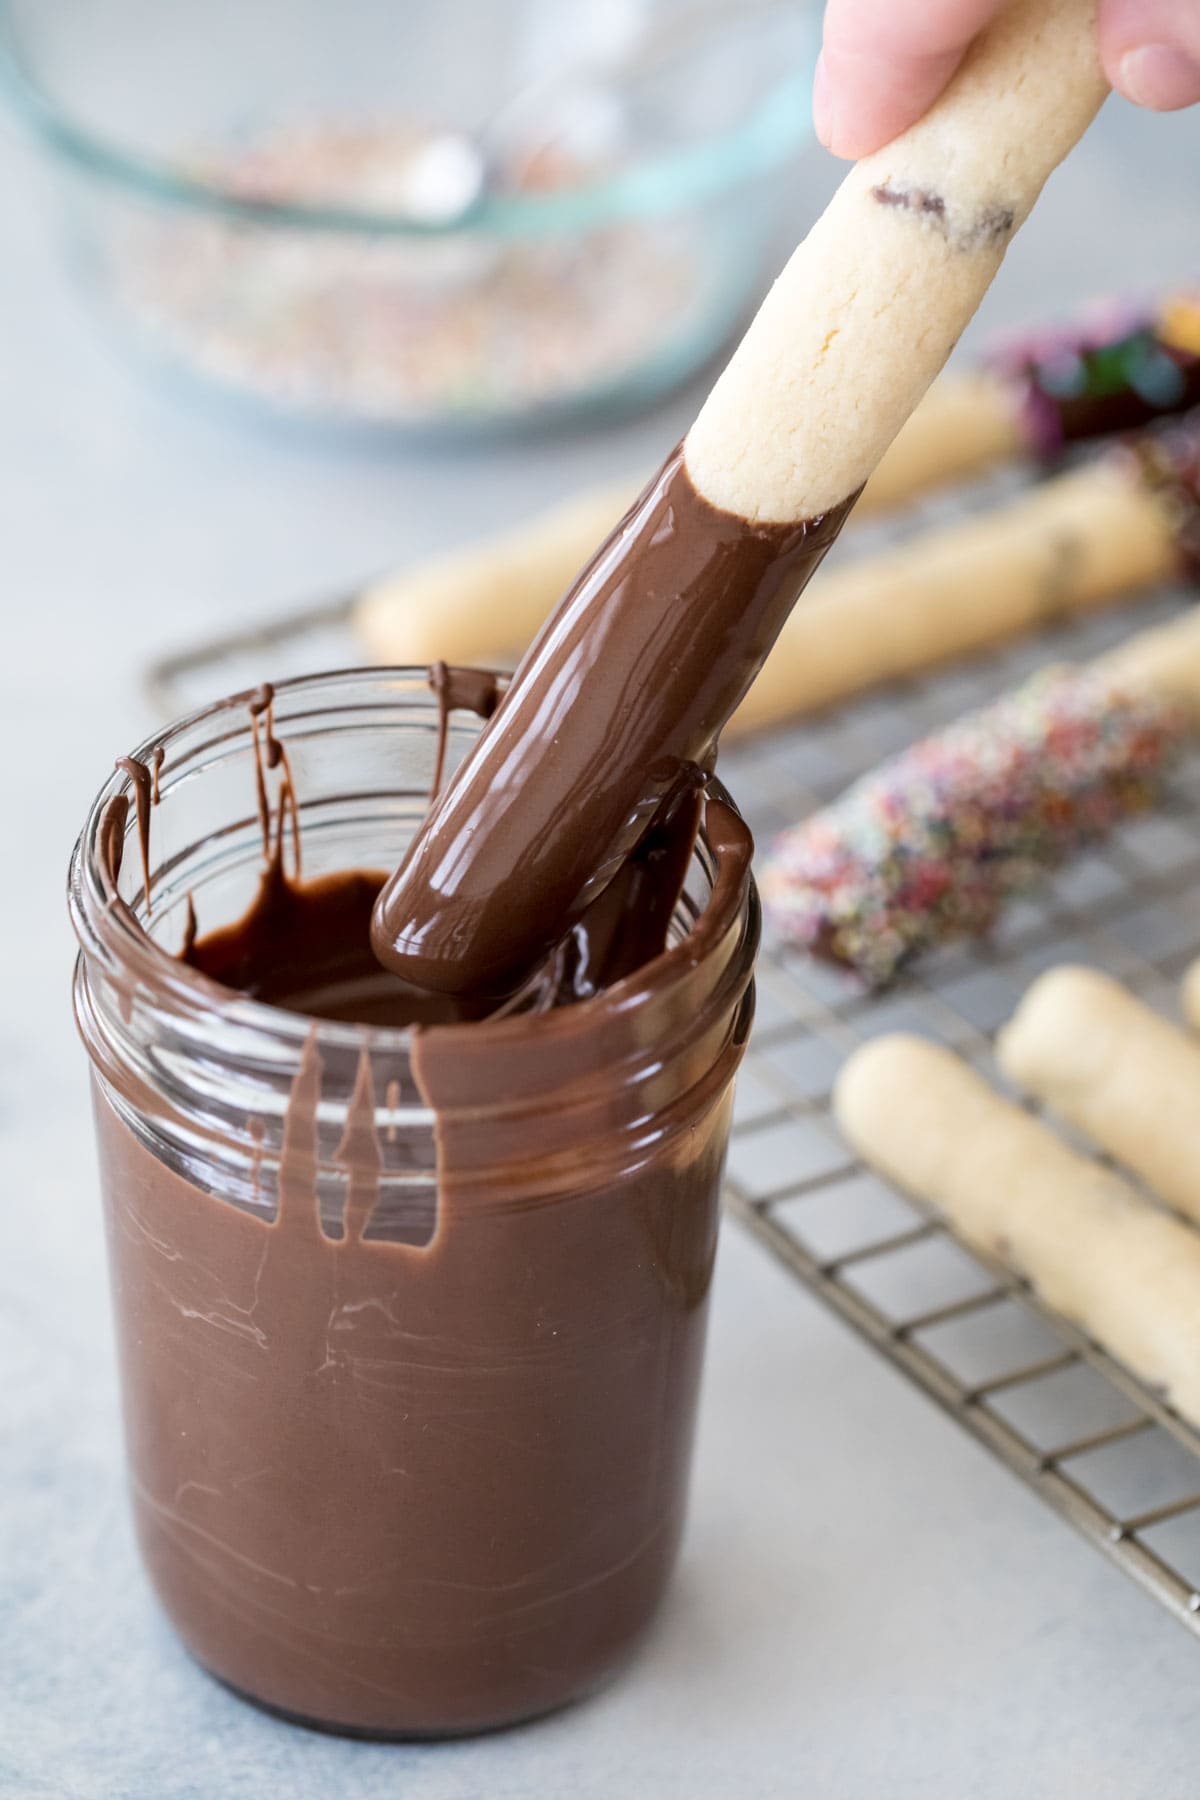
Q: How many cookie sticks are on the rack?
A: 6